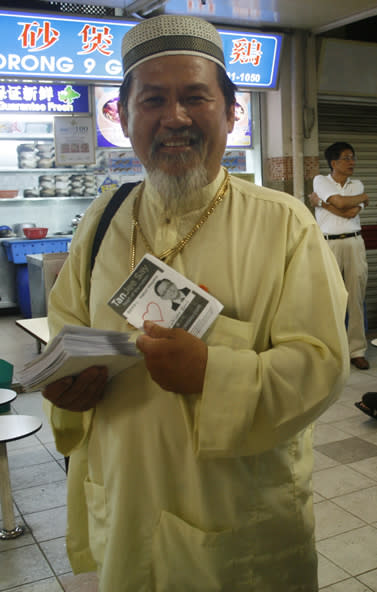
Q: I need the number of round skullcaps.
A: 1